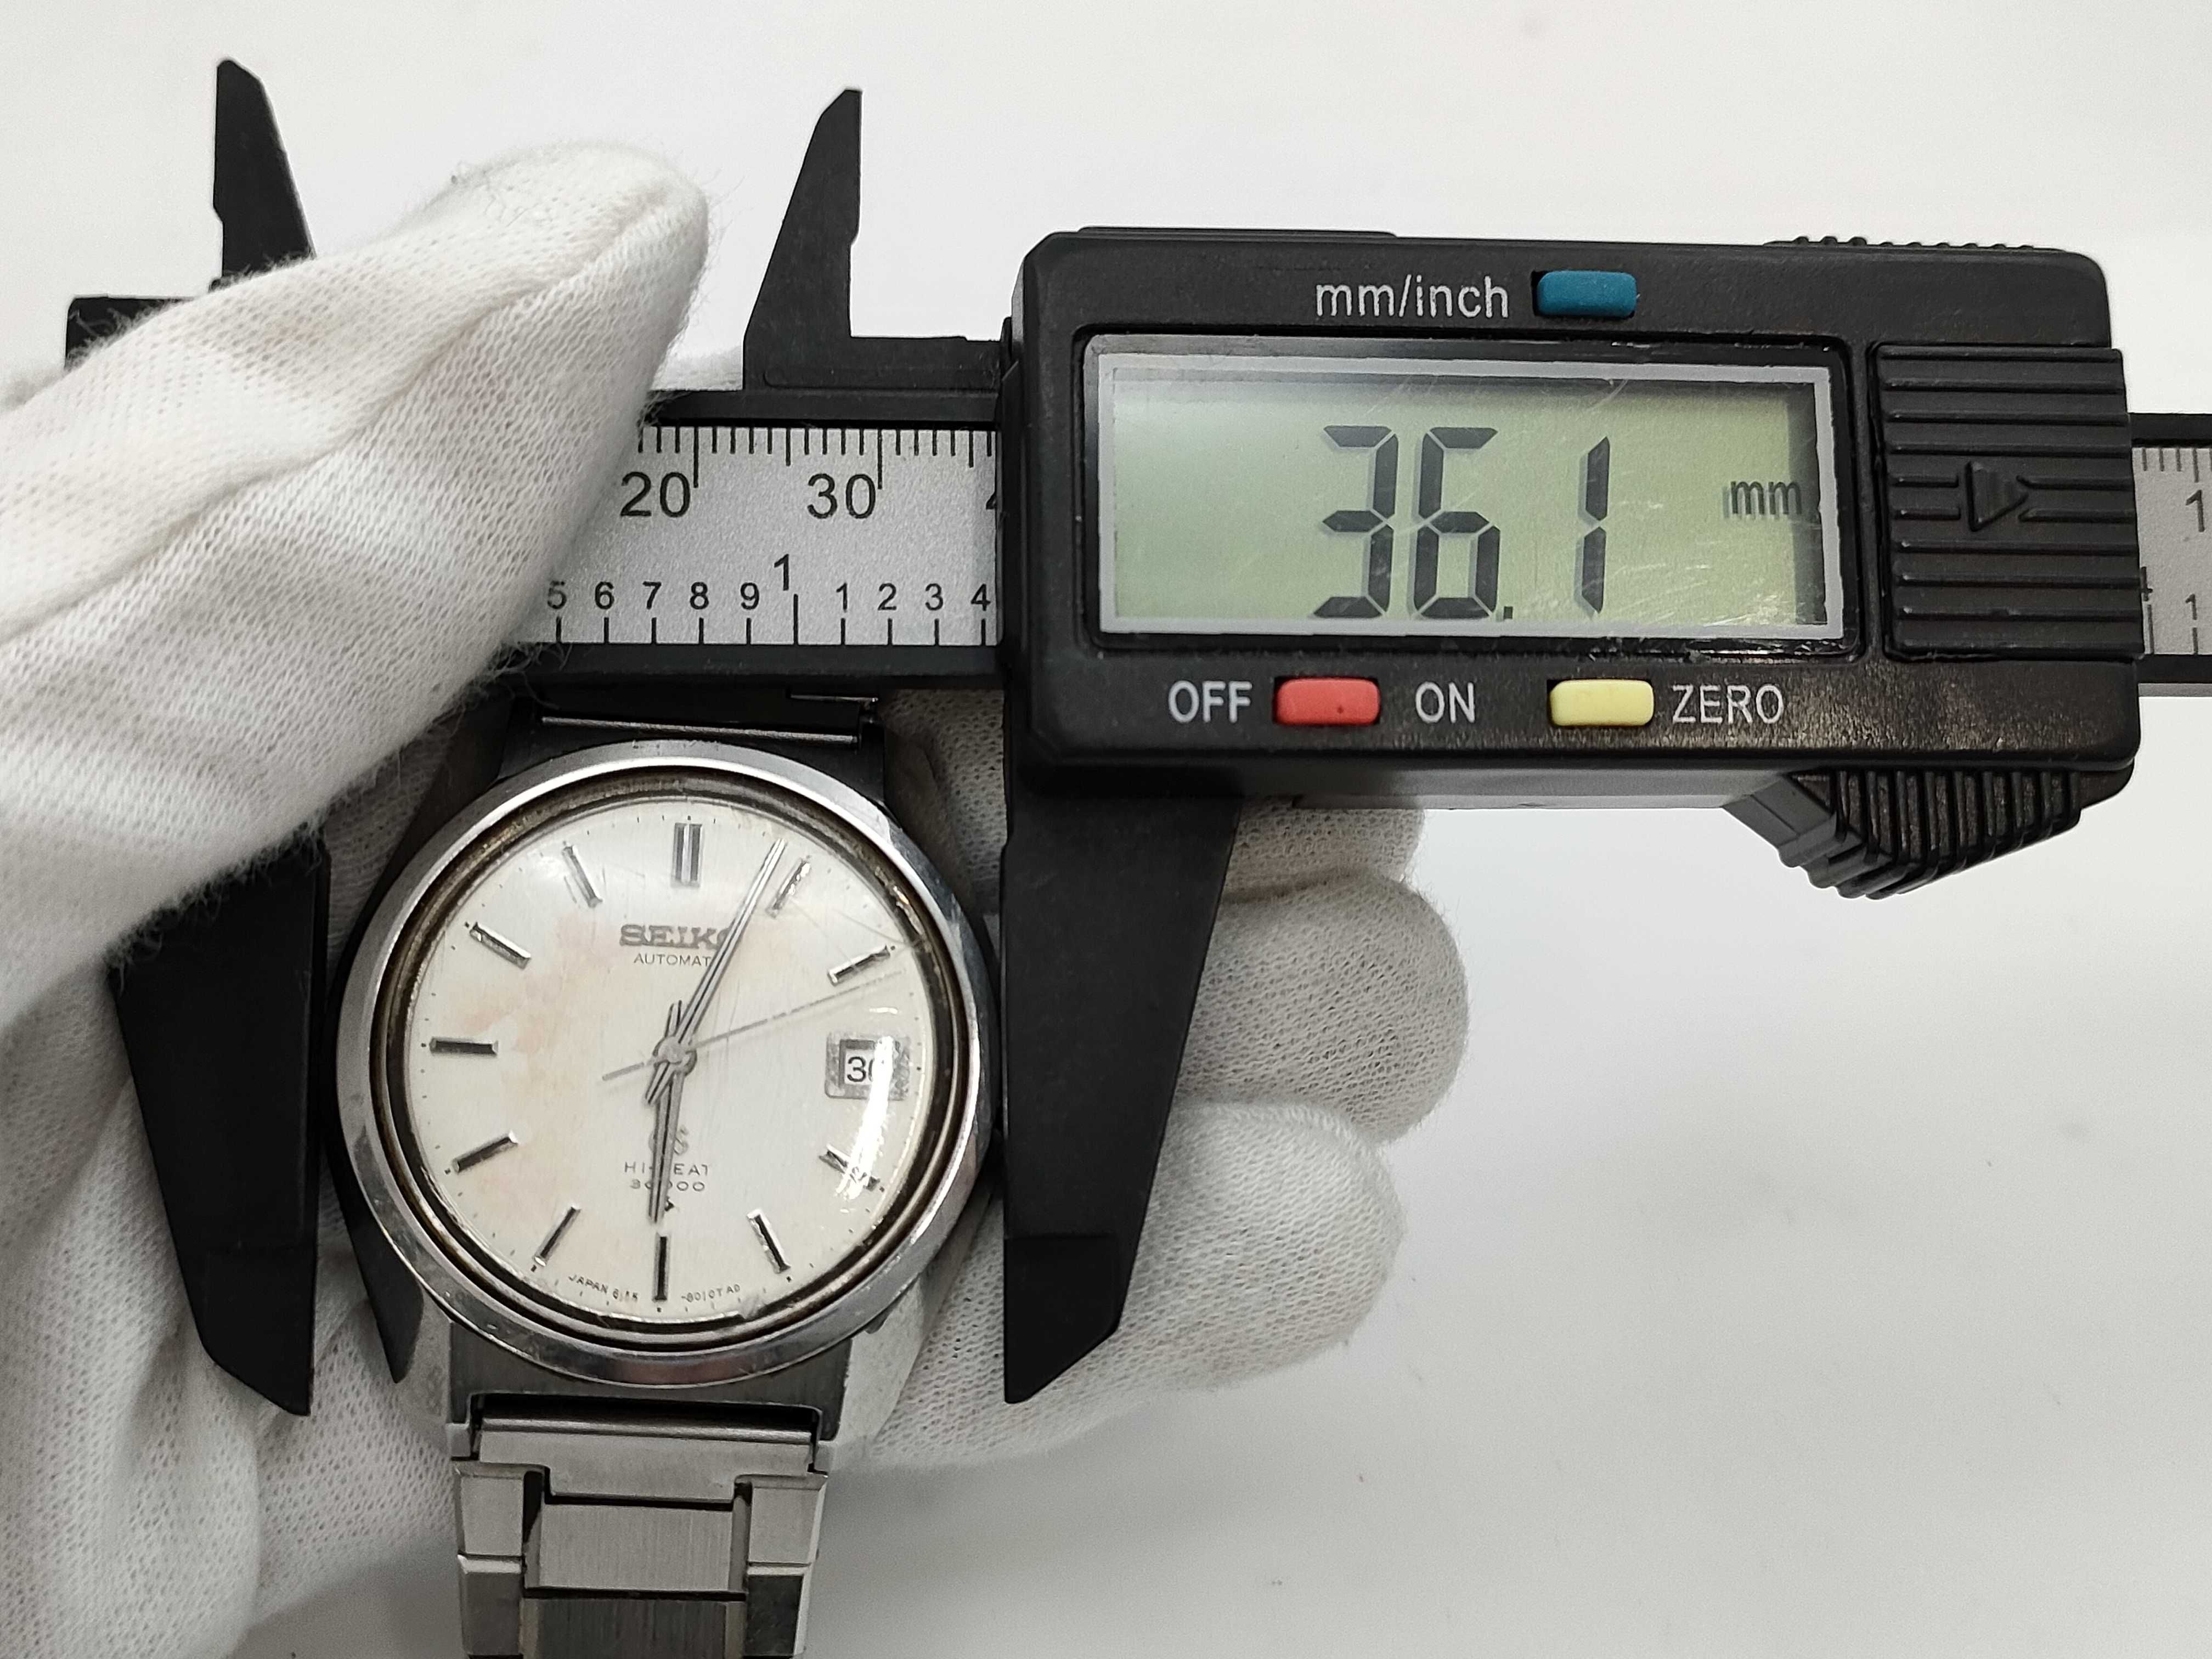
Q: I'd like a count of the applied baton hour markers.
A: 11